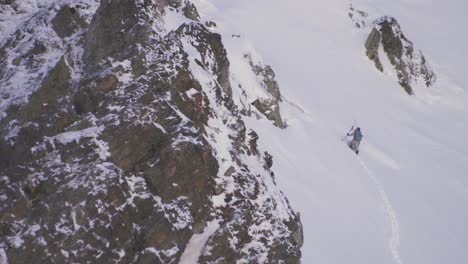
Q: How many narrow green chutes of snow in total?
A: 0